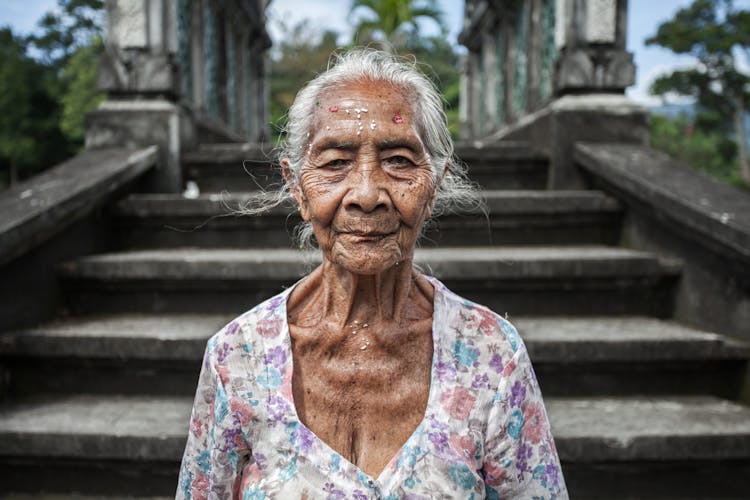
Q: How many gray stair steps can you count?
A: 5